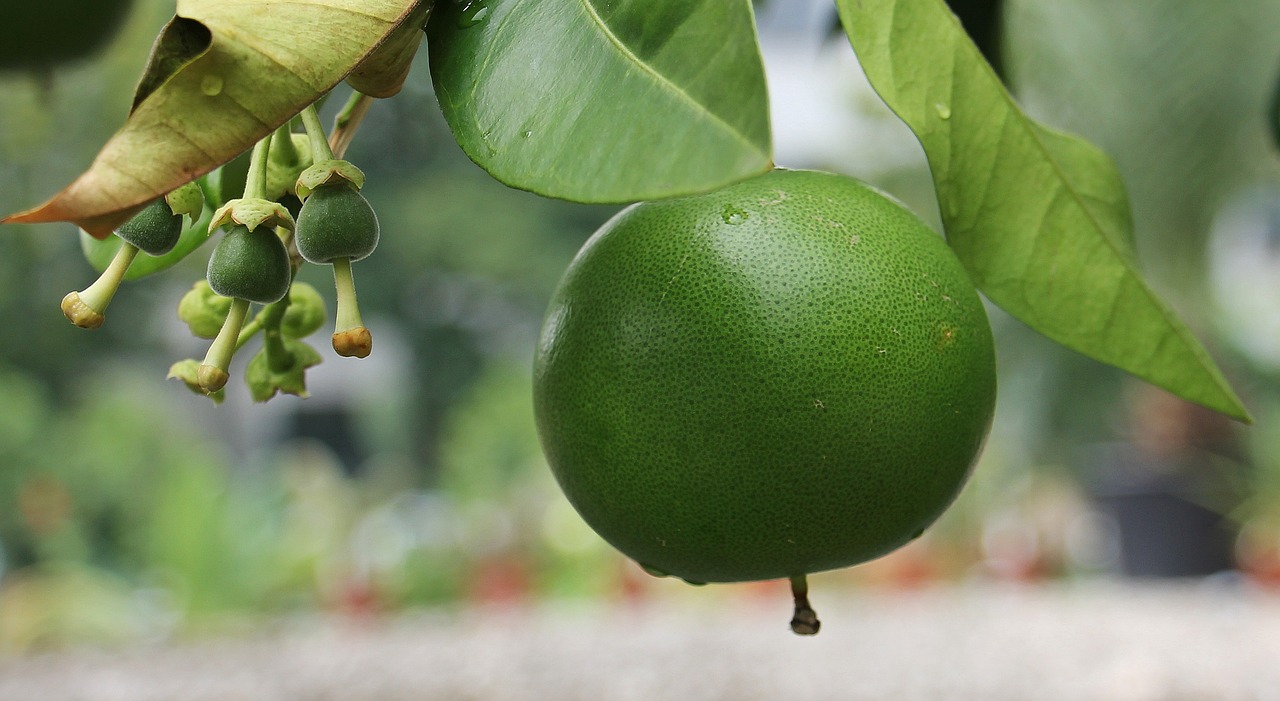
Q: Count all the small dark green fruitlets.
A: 3